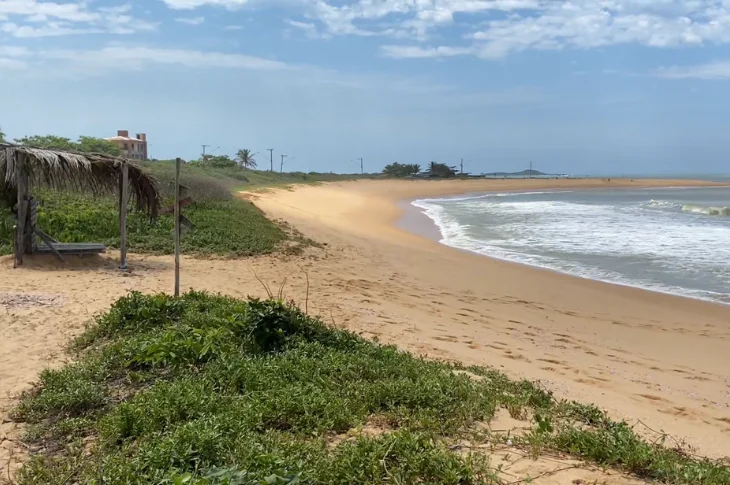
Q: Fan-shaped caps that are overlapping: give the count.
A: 0